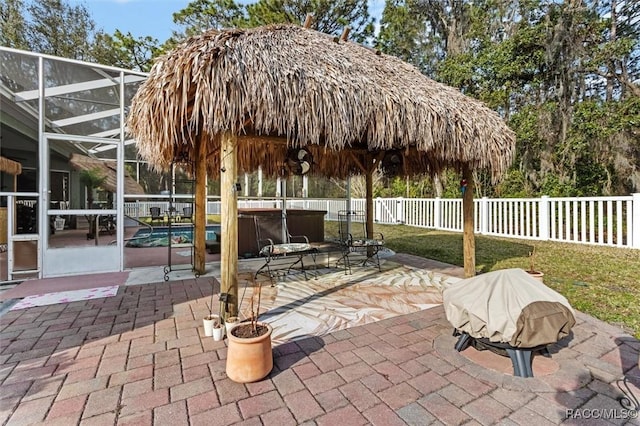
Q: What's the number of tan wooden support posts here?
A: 4